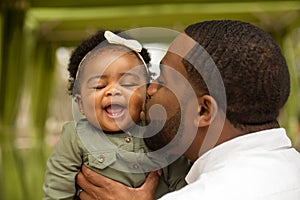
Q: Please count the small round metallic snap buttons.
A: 3